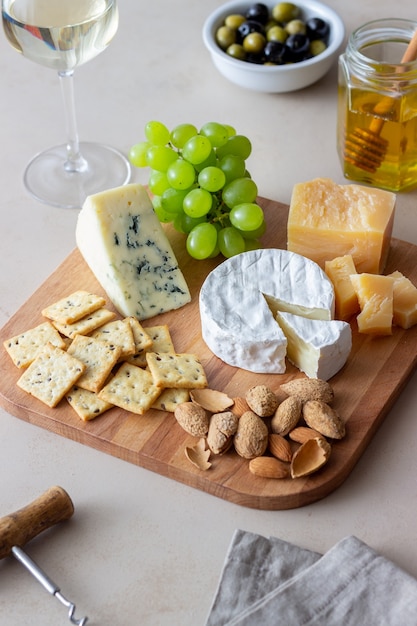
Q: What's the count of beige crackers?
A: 12